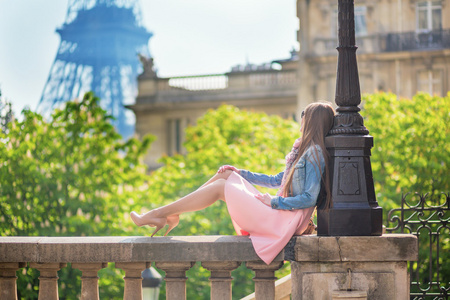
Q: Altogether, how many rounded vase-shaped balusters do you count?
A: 7